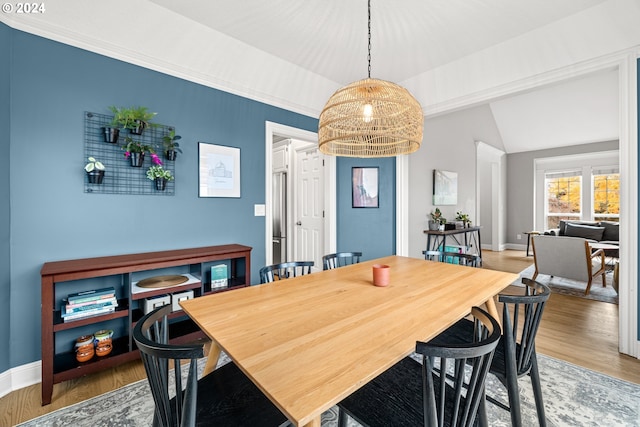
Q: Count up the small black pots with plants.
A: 6